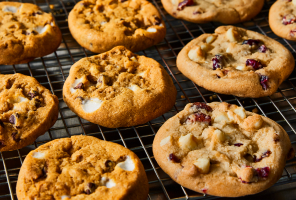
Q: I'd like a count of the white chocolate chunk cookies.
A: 4